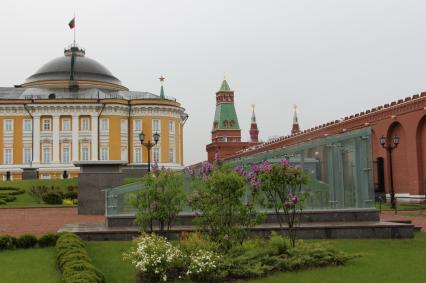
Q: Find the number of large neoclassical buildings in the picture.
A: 1